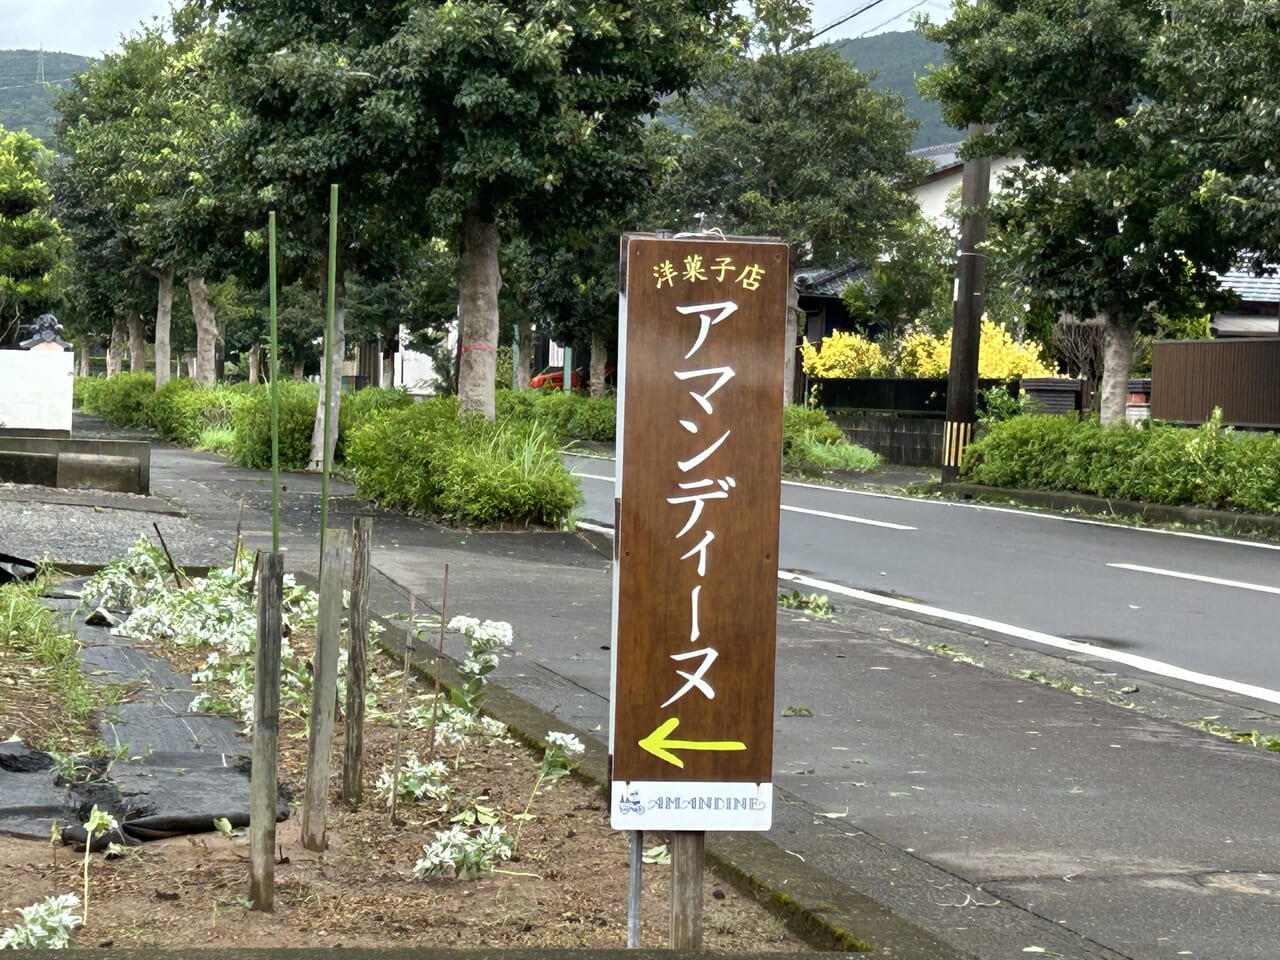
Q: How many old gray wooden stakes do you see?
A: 3